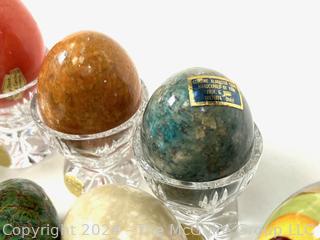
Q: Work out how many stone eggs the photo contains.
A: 6